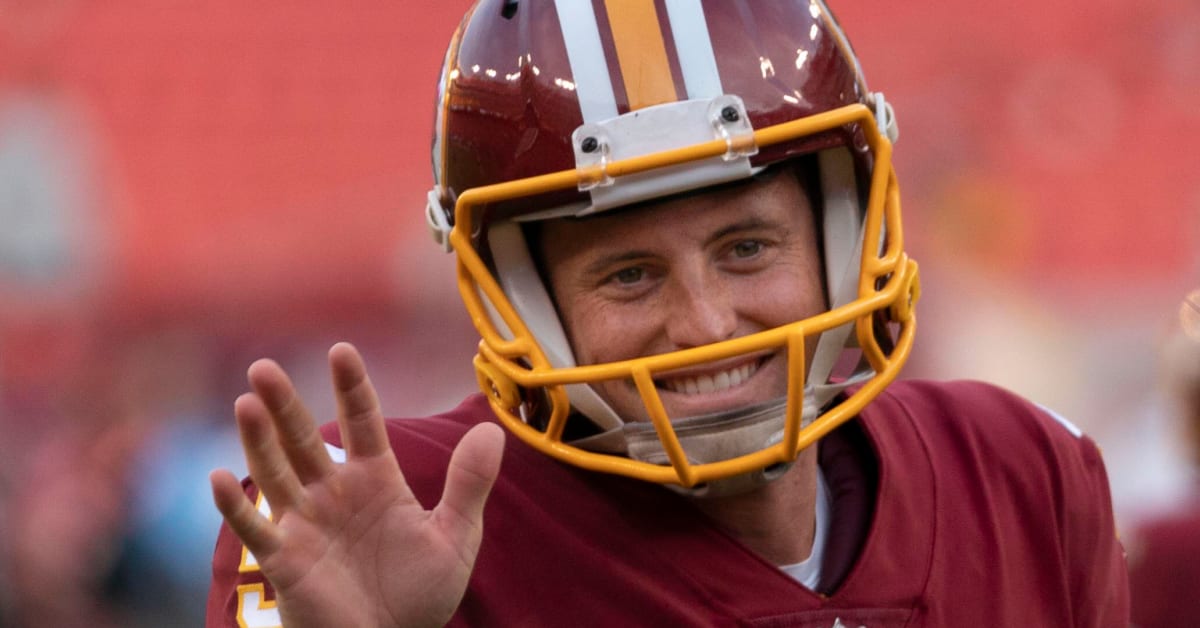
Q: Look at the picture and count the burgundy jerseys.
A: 2